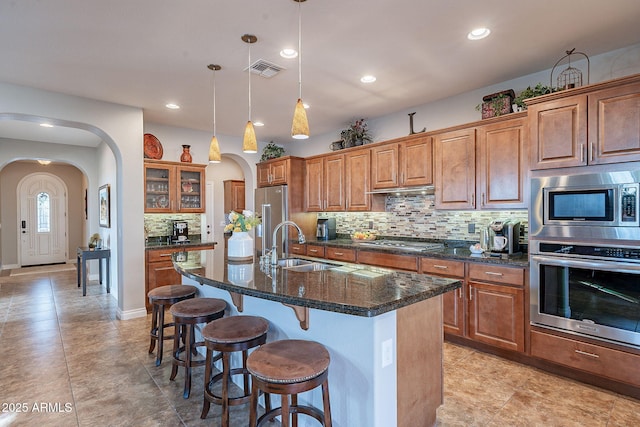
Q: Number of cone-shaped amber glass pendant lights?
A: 3